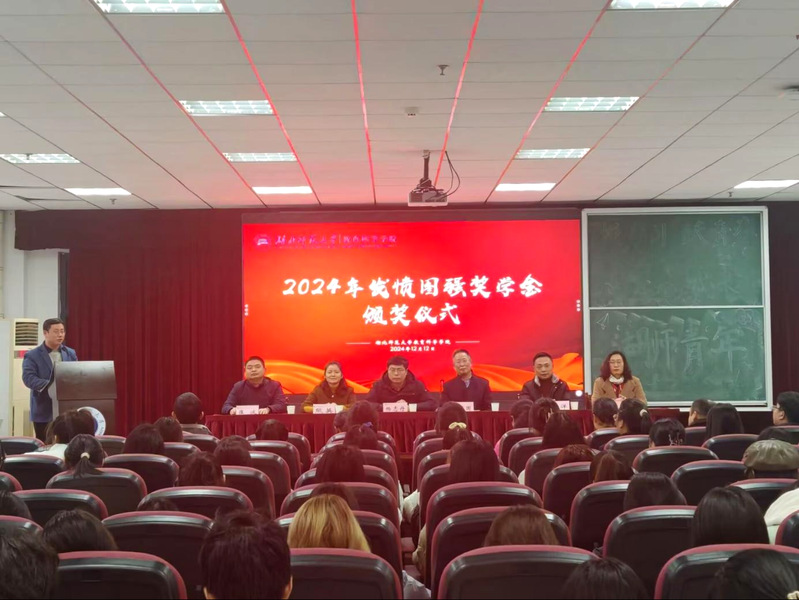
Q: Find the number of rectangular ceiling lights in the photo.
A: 11